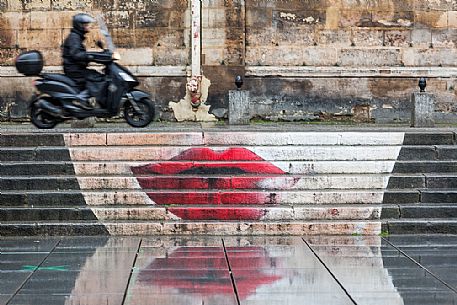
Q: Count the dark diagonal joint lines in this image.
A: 5